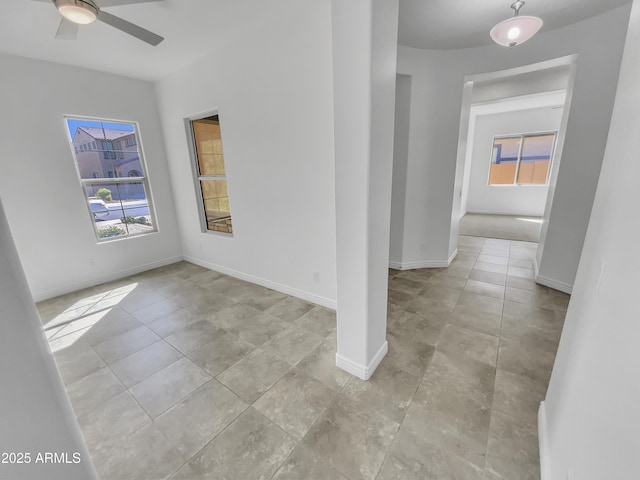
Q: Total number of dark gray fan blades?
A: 1